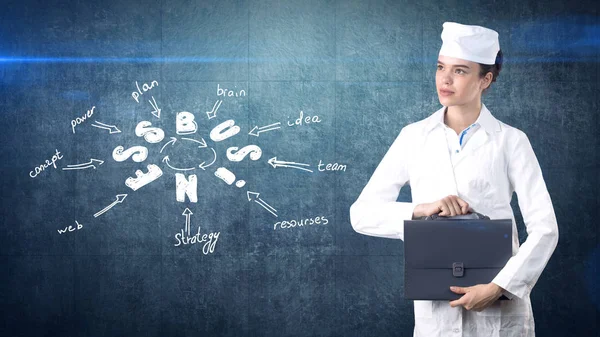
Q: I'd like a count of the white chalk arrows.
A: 13